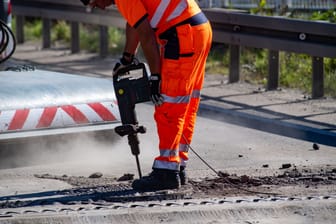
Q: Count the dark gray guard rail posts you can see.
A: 7